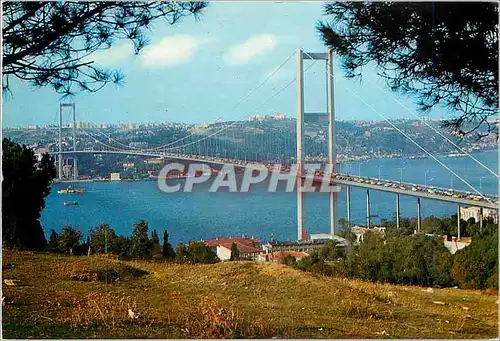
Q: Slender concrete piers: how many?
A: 6